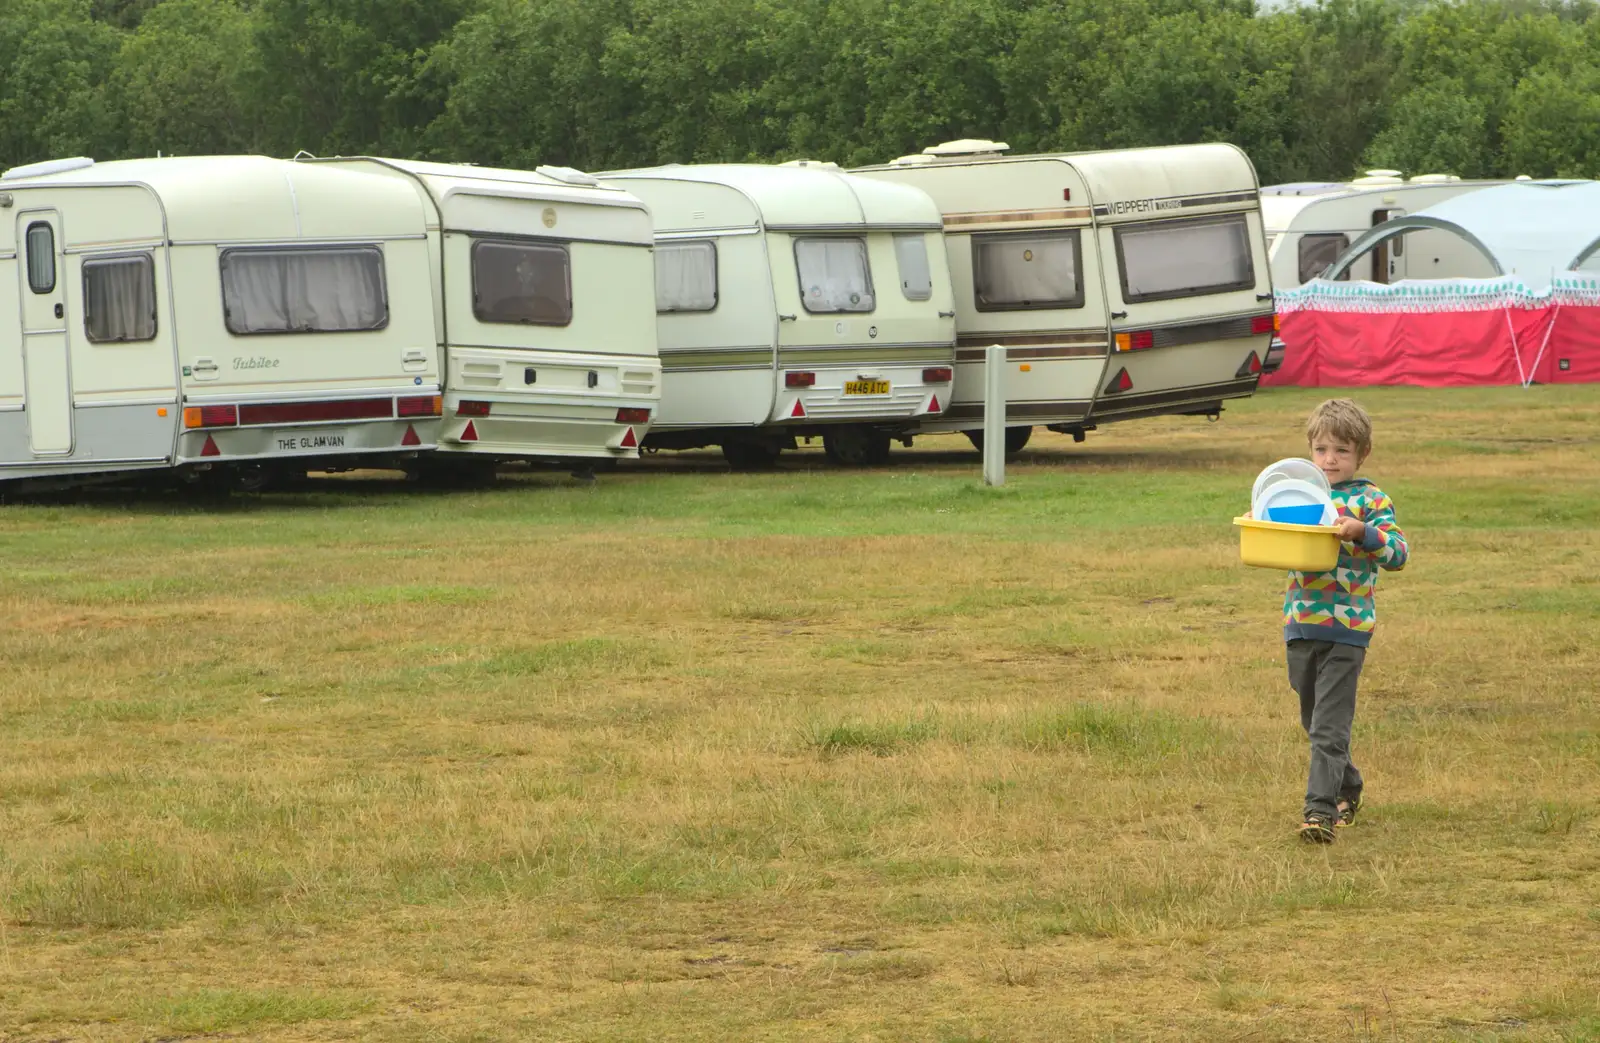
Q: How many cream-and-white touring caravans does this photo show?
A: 5